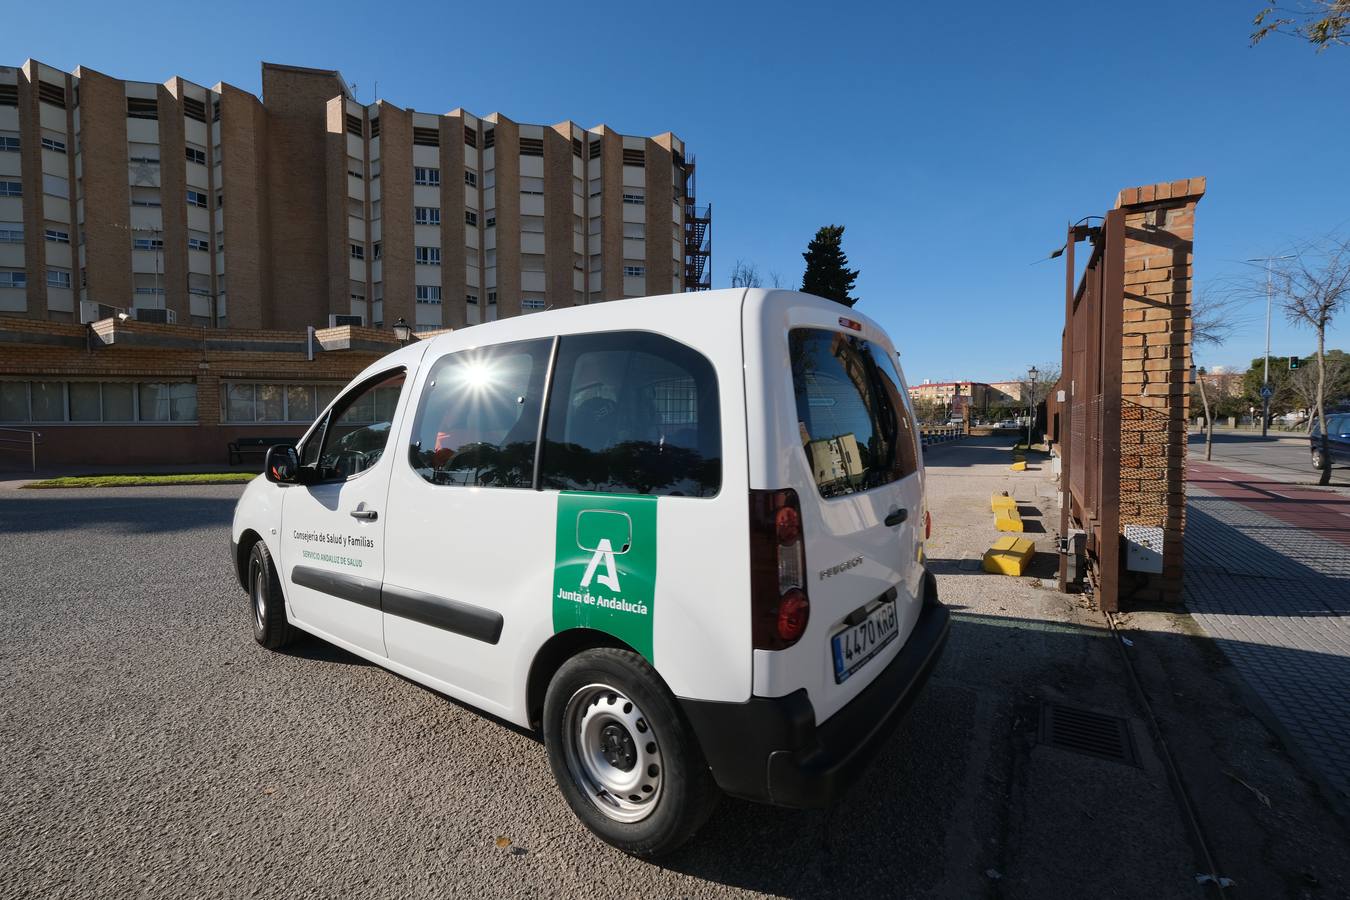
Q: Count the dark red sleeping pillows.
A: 0